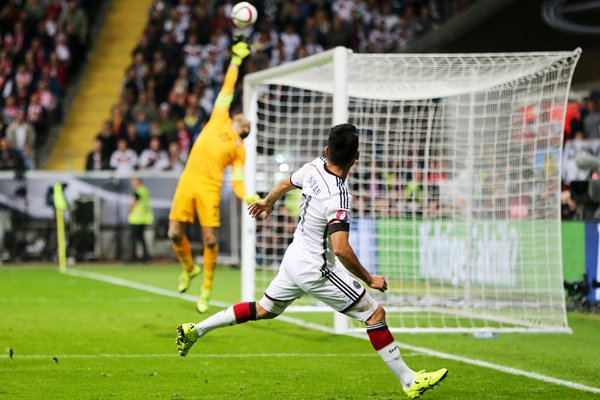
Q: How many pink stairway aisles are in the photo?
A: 0